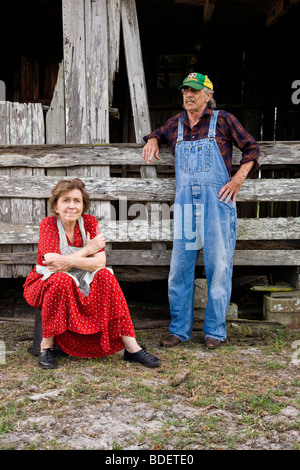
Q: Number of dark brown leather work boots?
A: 2